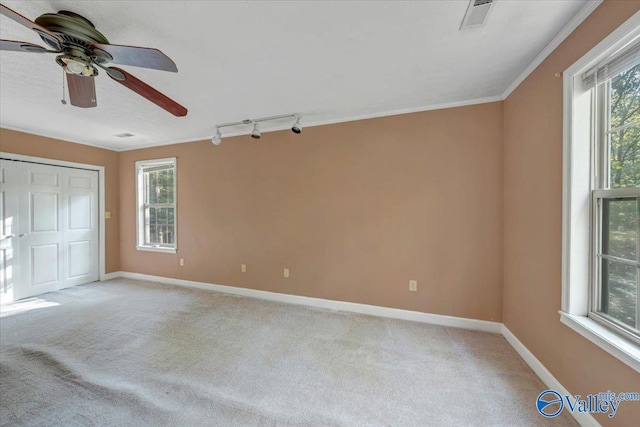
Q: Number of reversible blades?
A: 5